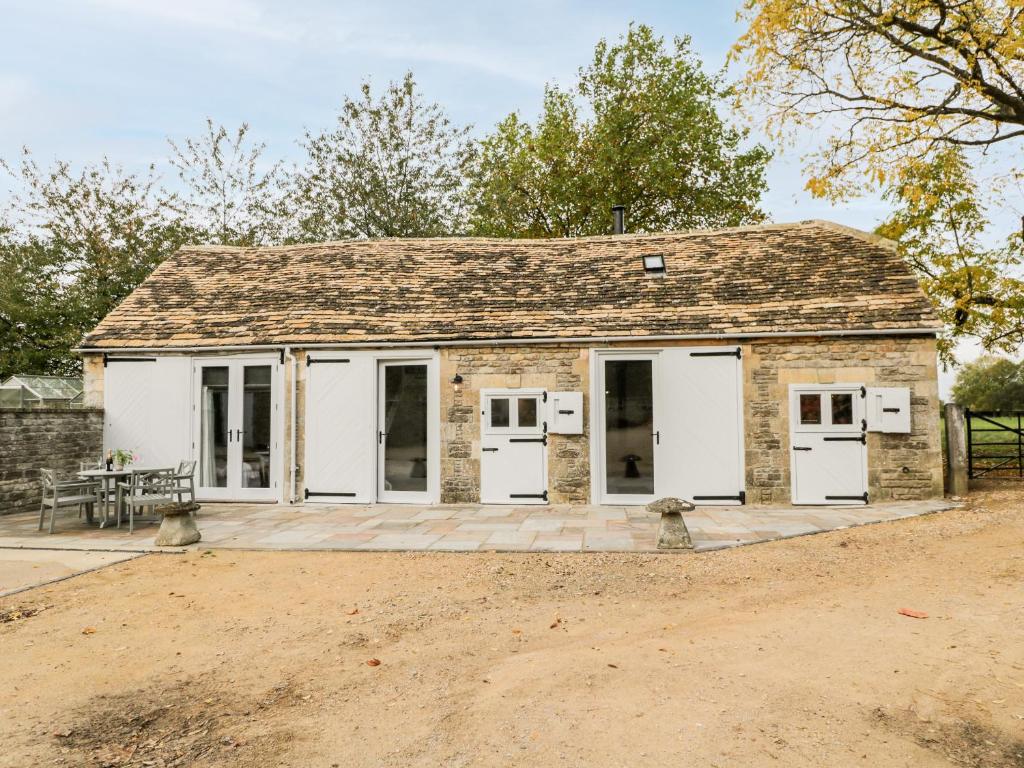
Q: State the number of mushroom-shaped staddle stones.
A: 2